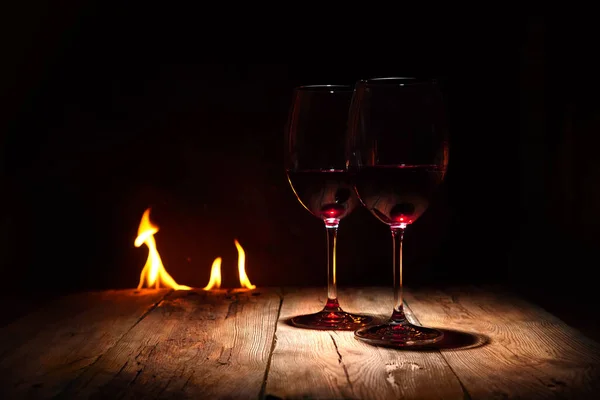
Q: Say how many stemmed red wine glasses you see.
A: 2